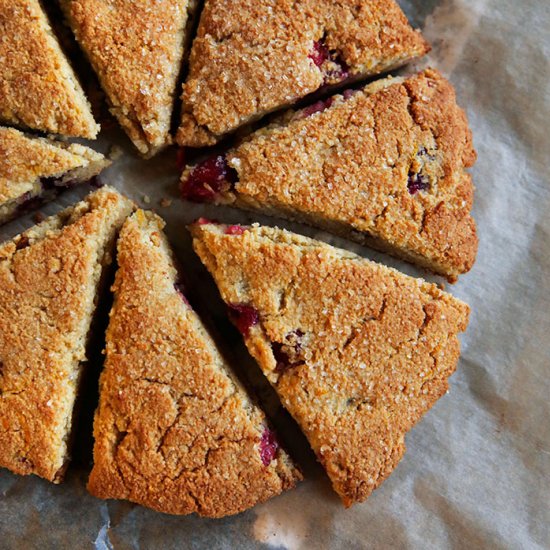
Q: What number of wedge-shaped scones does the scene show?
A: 8